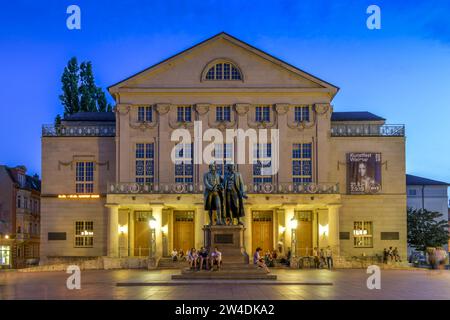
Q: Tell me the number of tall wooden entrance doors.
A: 4